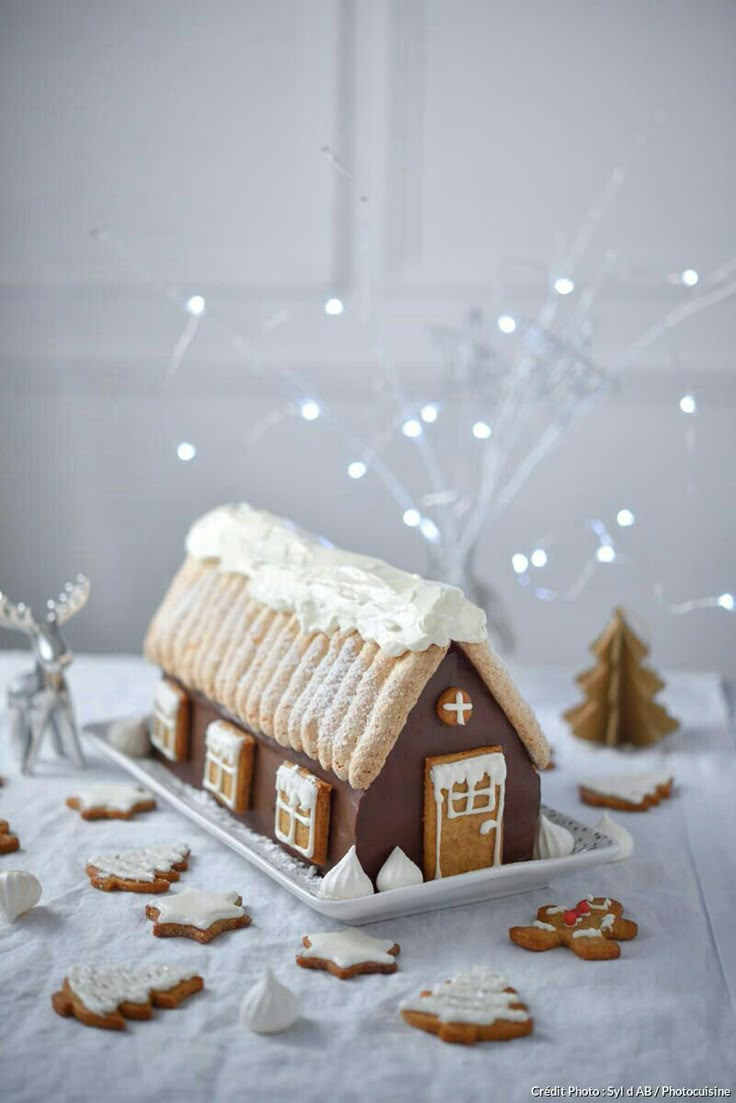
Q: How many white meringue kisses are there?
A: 7